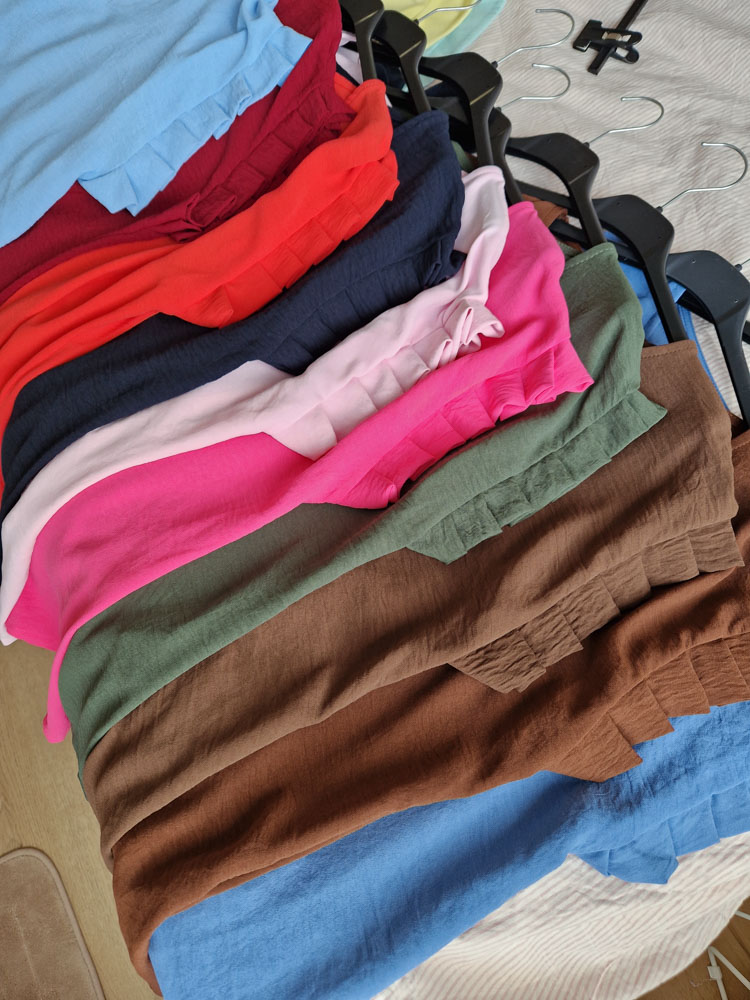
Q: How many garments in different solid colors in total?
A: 10